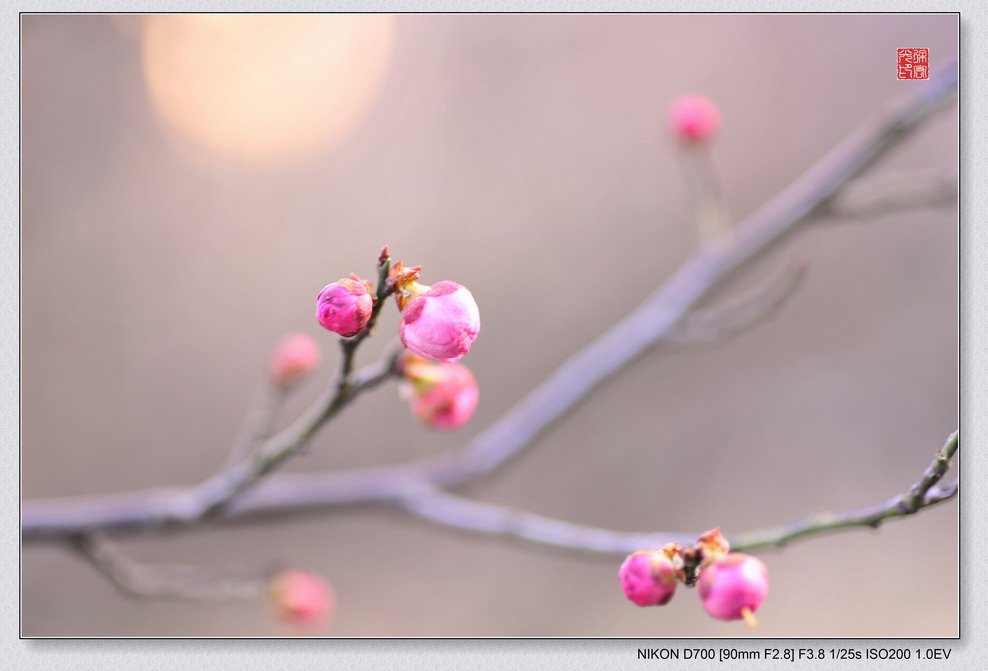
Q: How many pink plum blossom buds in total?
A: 8